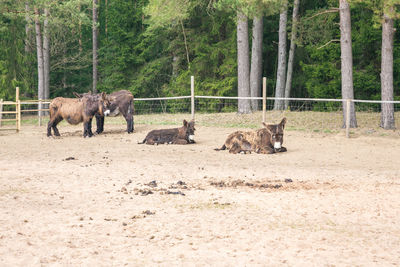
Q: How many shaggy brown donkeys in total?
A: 4